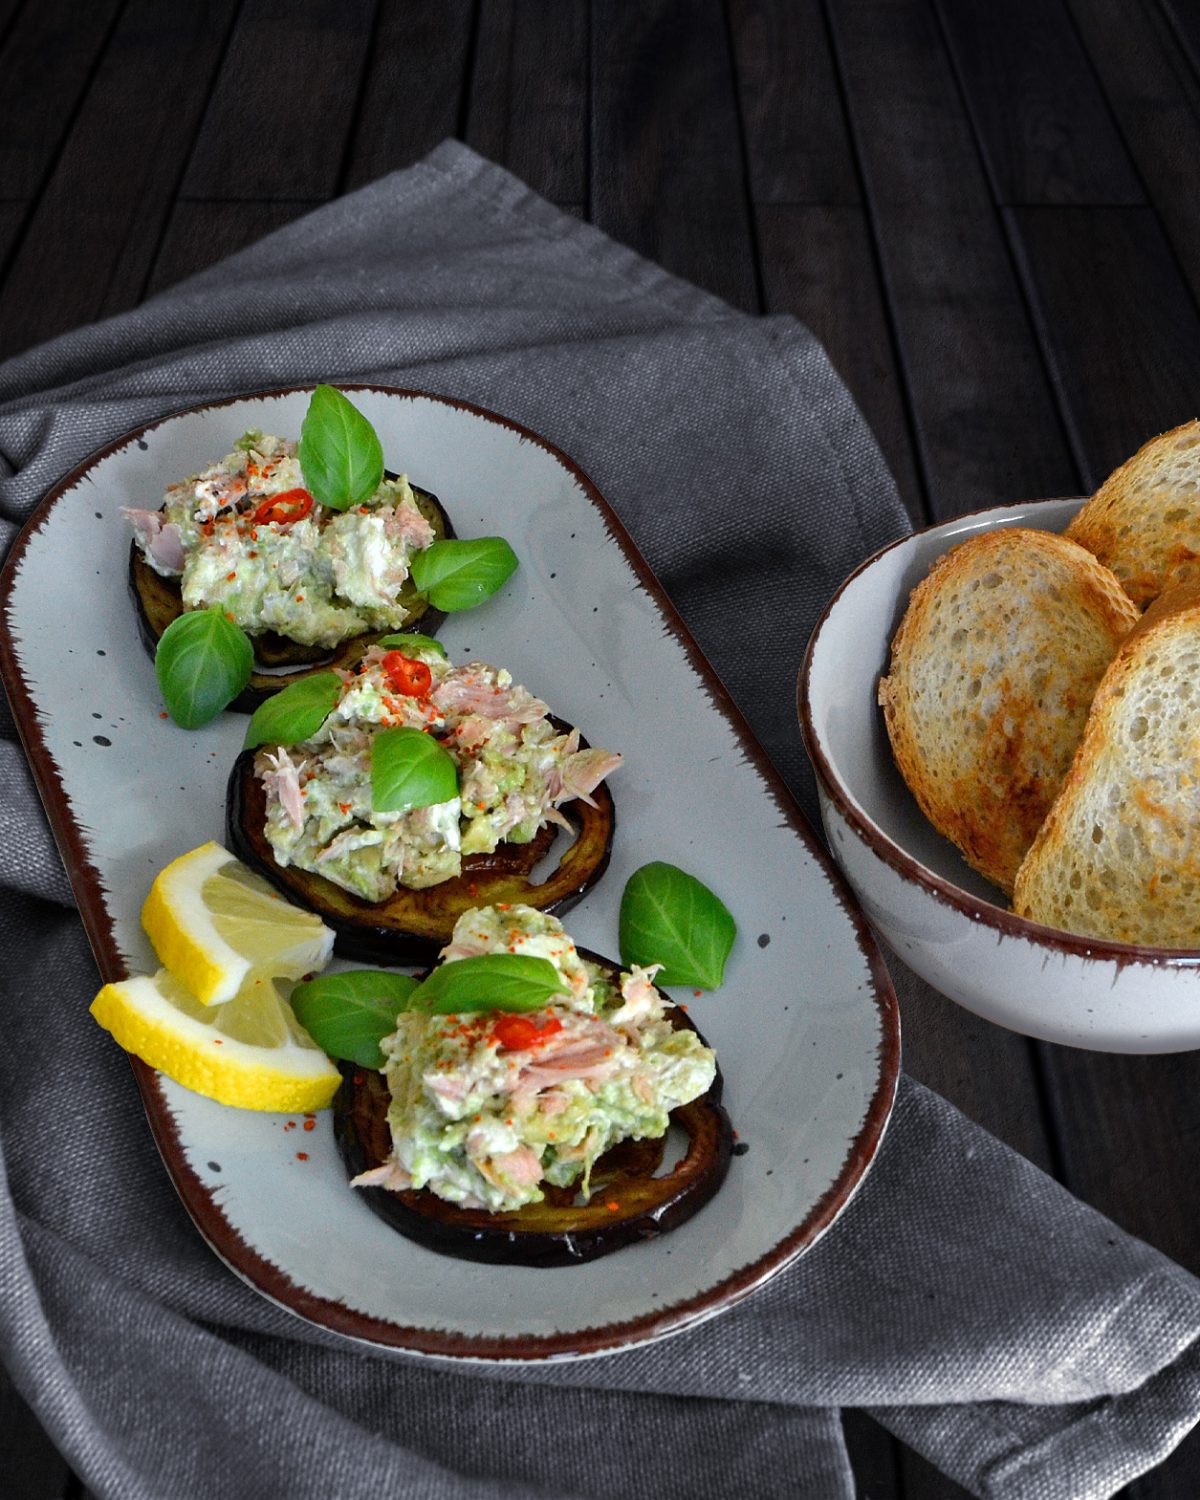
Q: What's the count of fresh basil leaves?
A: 9